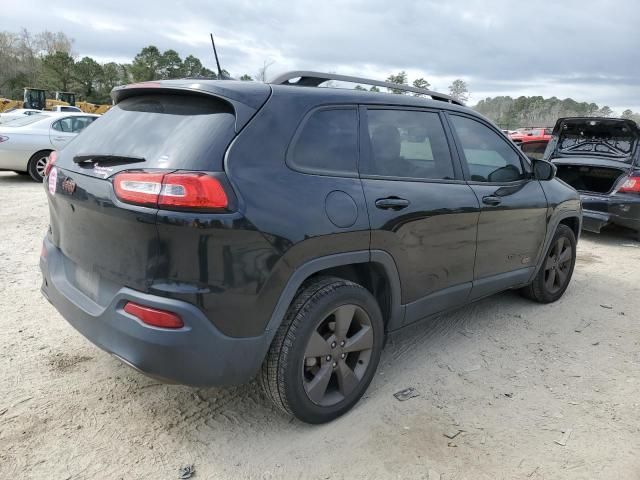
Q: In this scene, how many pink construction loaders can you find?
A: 0